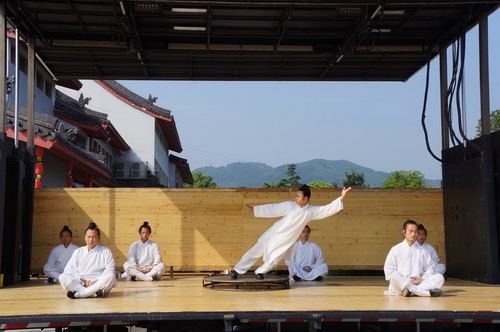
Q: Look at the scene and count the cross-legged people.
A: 6